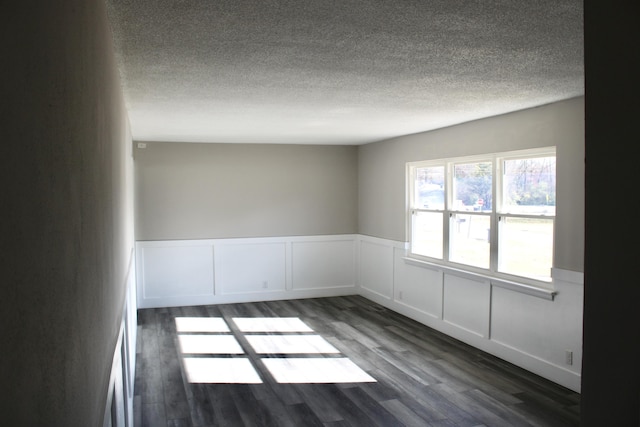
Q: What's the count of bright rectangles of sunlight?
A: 6